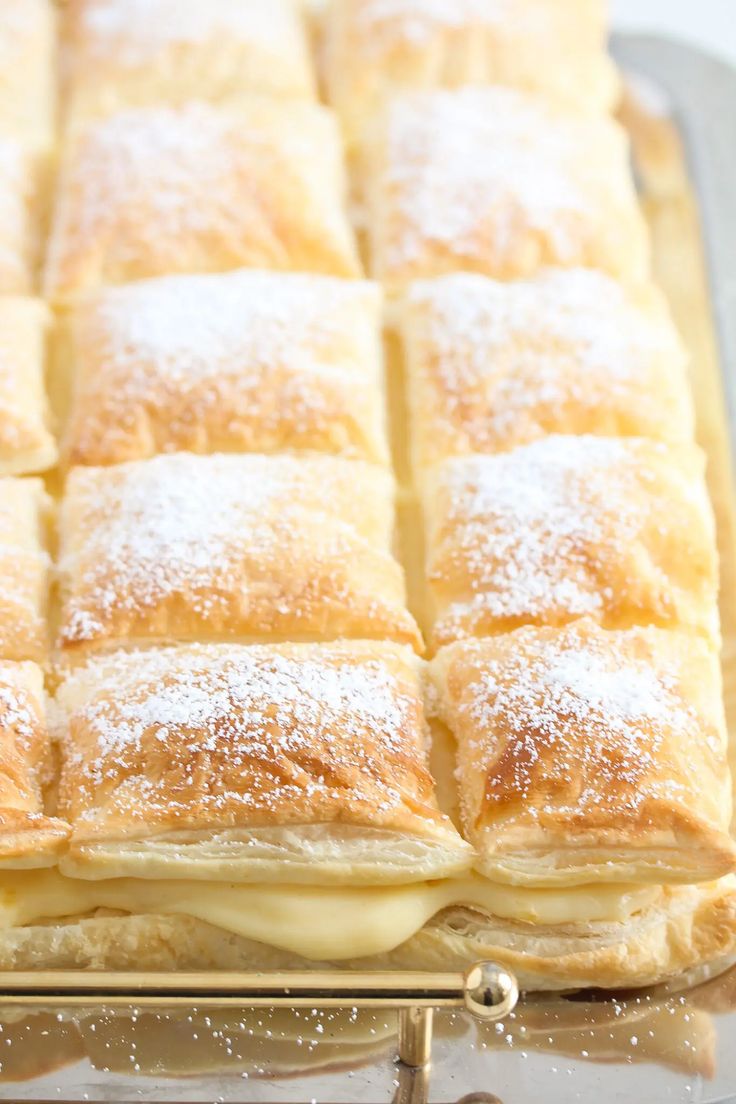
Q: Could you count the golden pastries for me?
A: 15